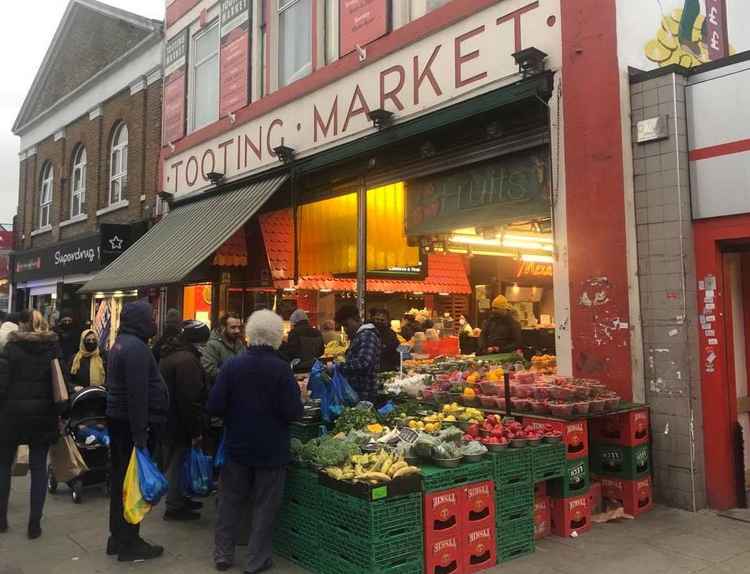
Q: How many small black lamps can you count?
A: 5